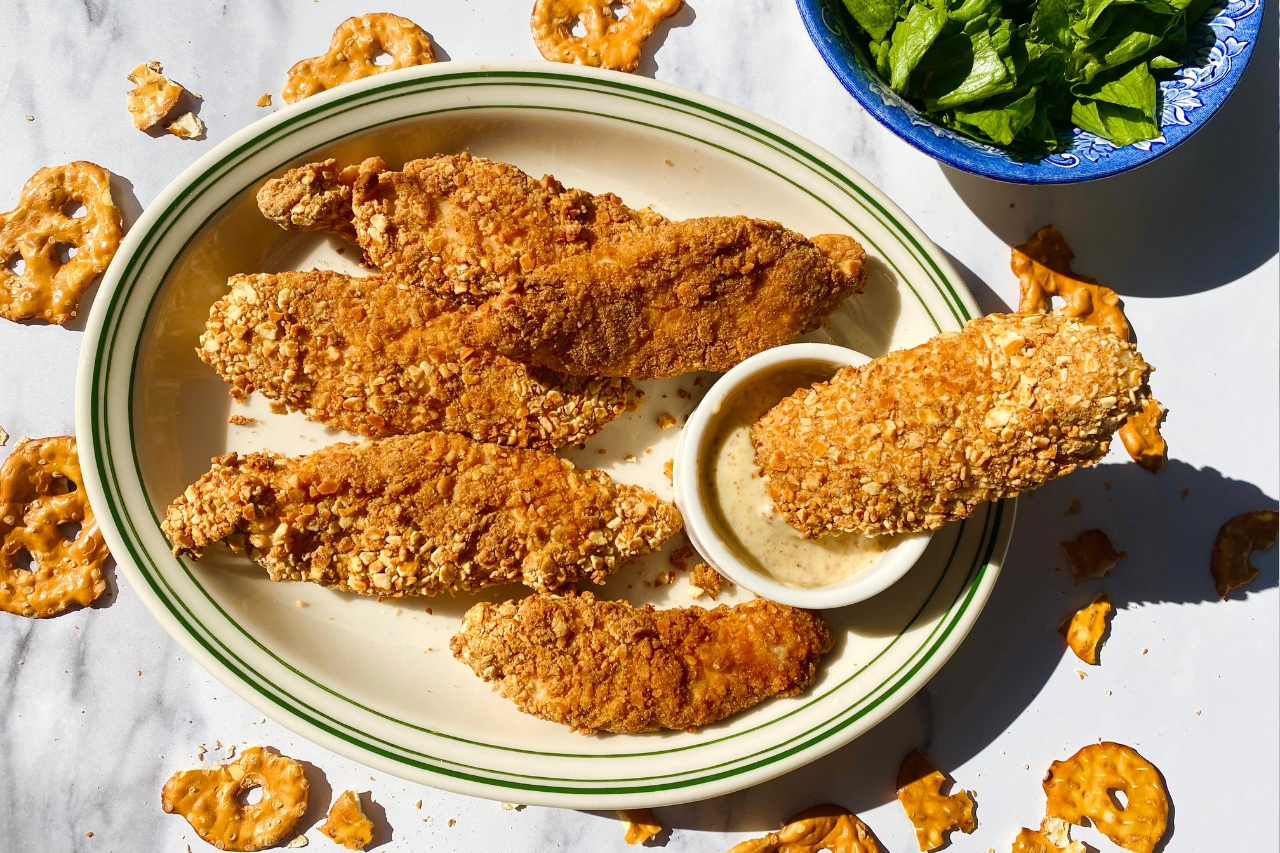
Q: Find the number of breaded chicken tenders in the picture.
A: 6